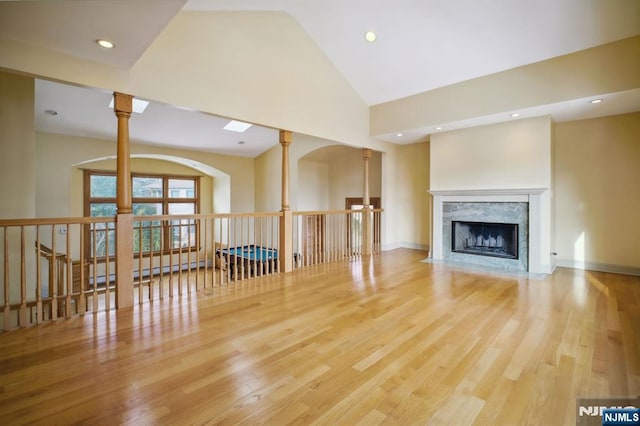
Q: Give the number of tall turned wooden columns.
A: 3